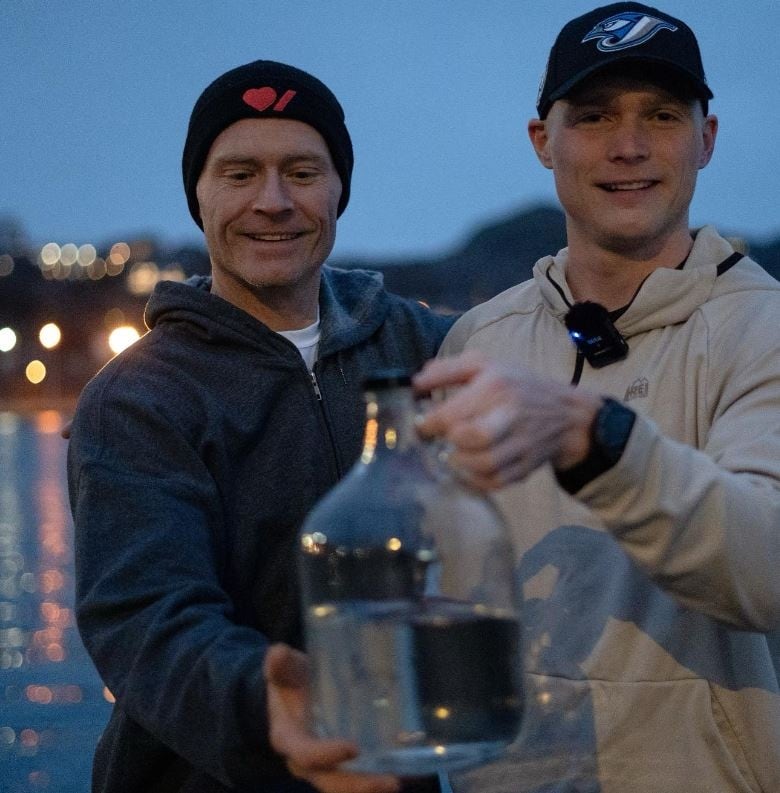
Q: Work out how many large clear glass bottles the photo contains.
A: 1